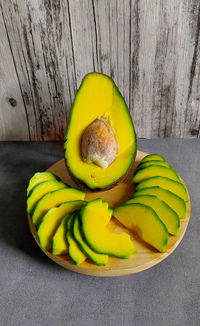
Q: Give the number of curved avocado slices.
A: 15